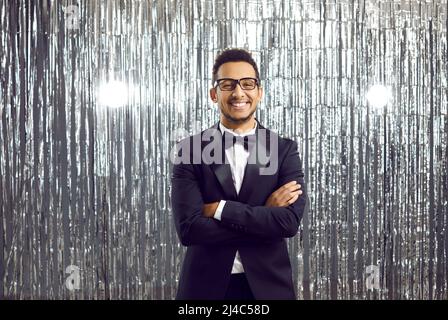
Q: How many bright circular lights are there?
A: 2